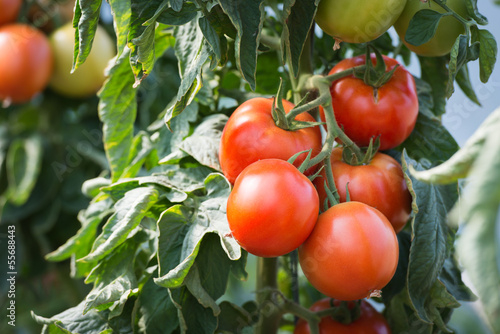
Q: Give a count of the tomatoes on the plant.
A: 11